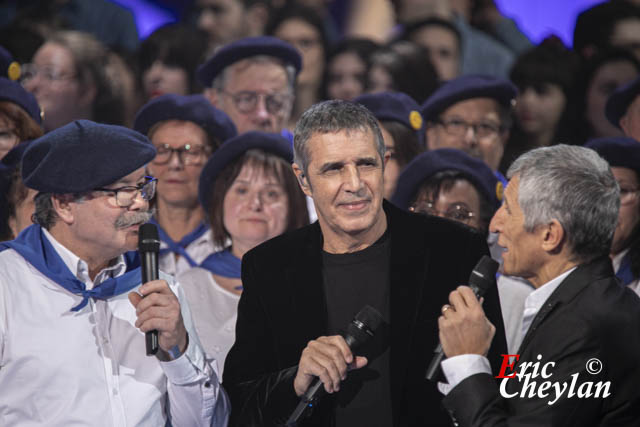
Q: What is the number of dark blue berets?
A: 12